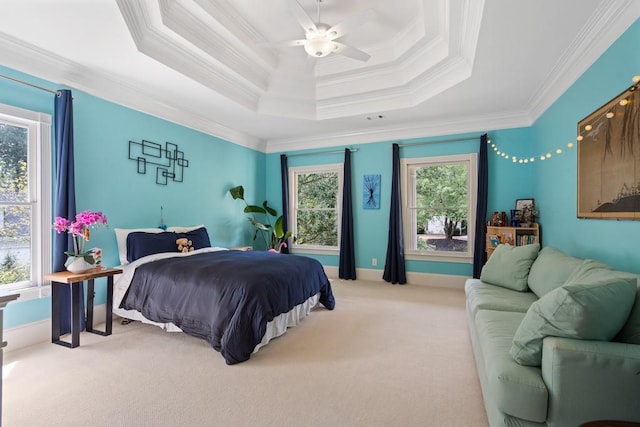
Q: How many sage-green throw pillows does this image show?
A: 2